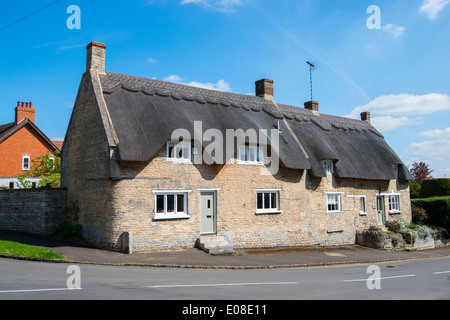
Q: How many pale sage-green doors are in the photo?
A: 2